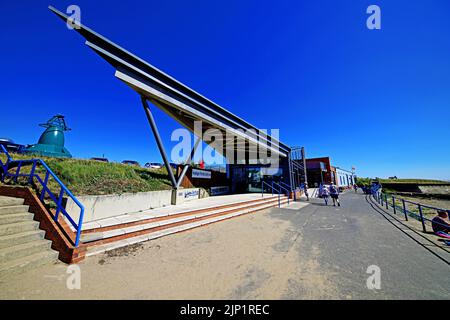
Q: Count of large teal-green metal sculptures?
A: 1